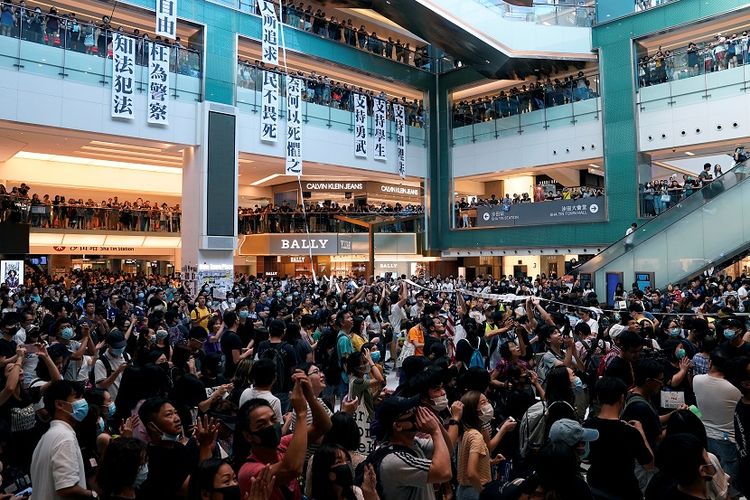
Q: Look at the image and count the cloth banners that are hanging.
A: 9